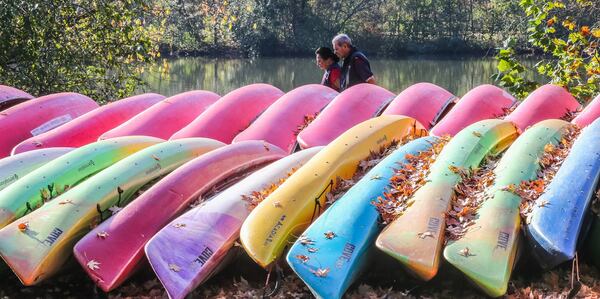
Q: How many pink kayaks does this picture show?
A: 12